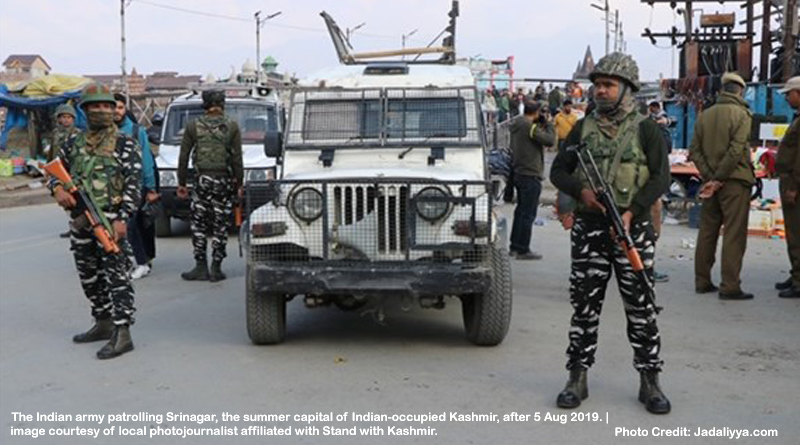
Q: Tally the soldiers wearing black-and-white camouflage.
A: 3